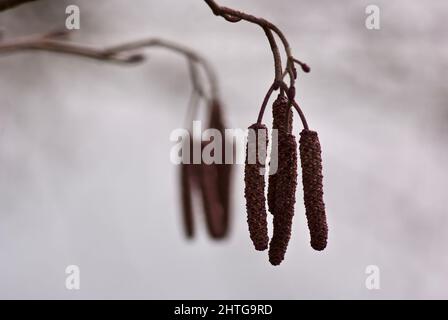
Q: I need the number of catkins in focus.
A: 4